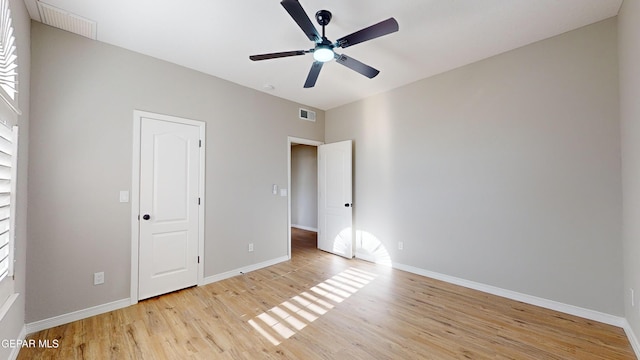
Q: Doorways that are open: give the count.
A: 1